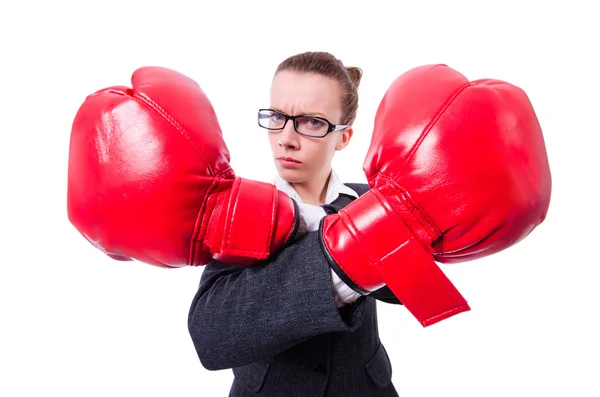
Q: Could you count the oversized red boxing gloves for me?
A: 2